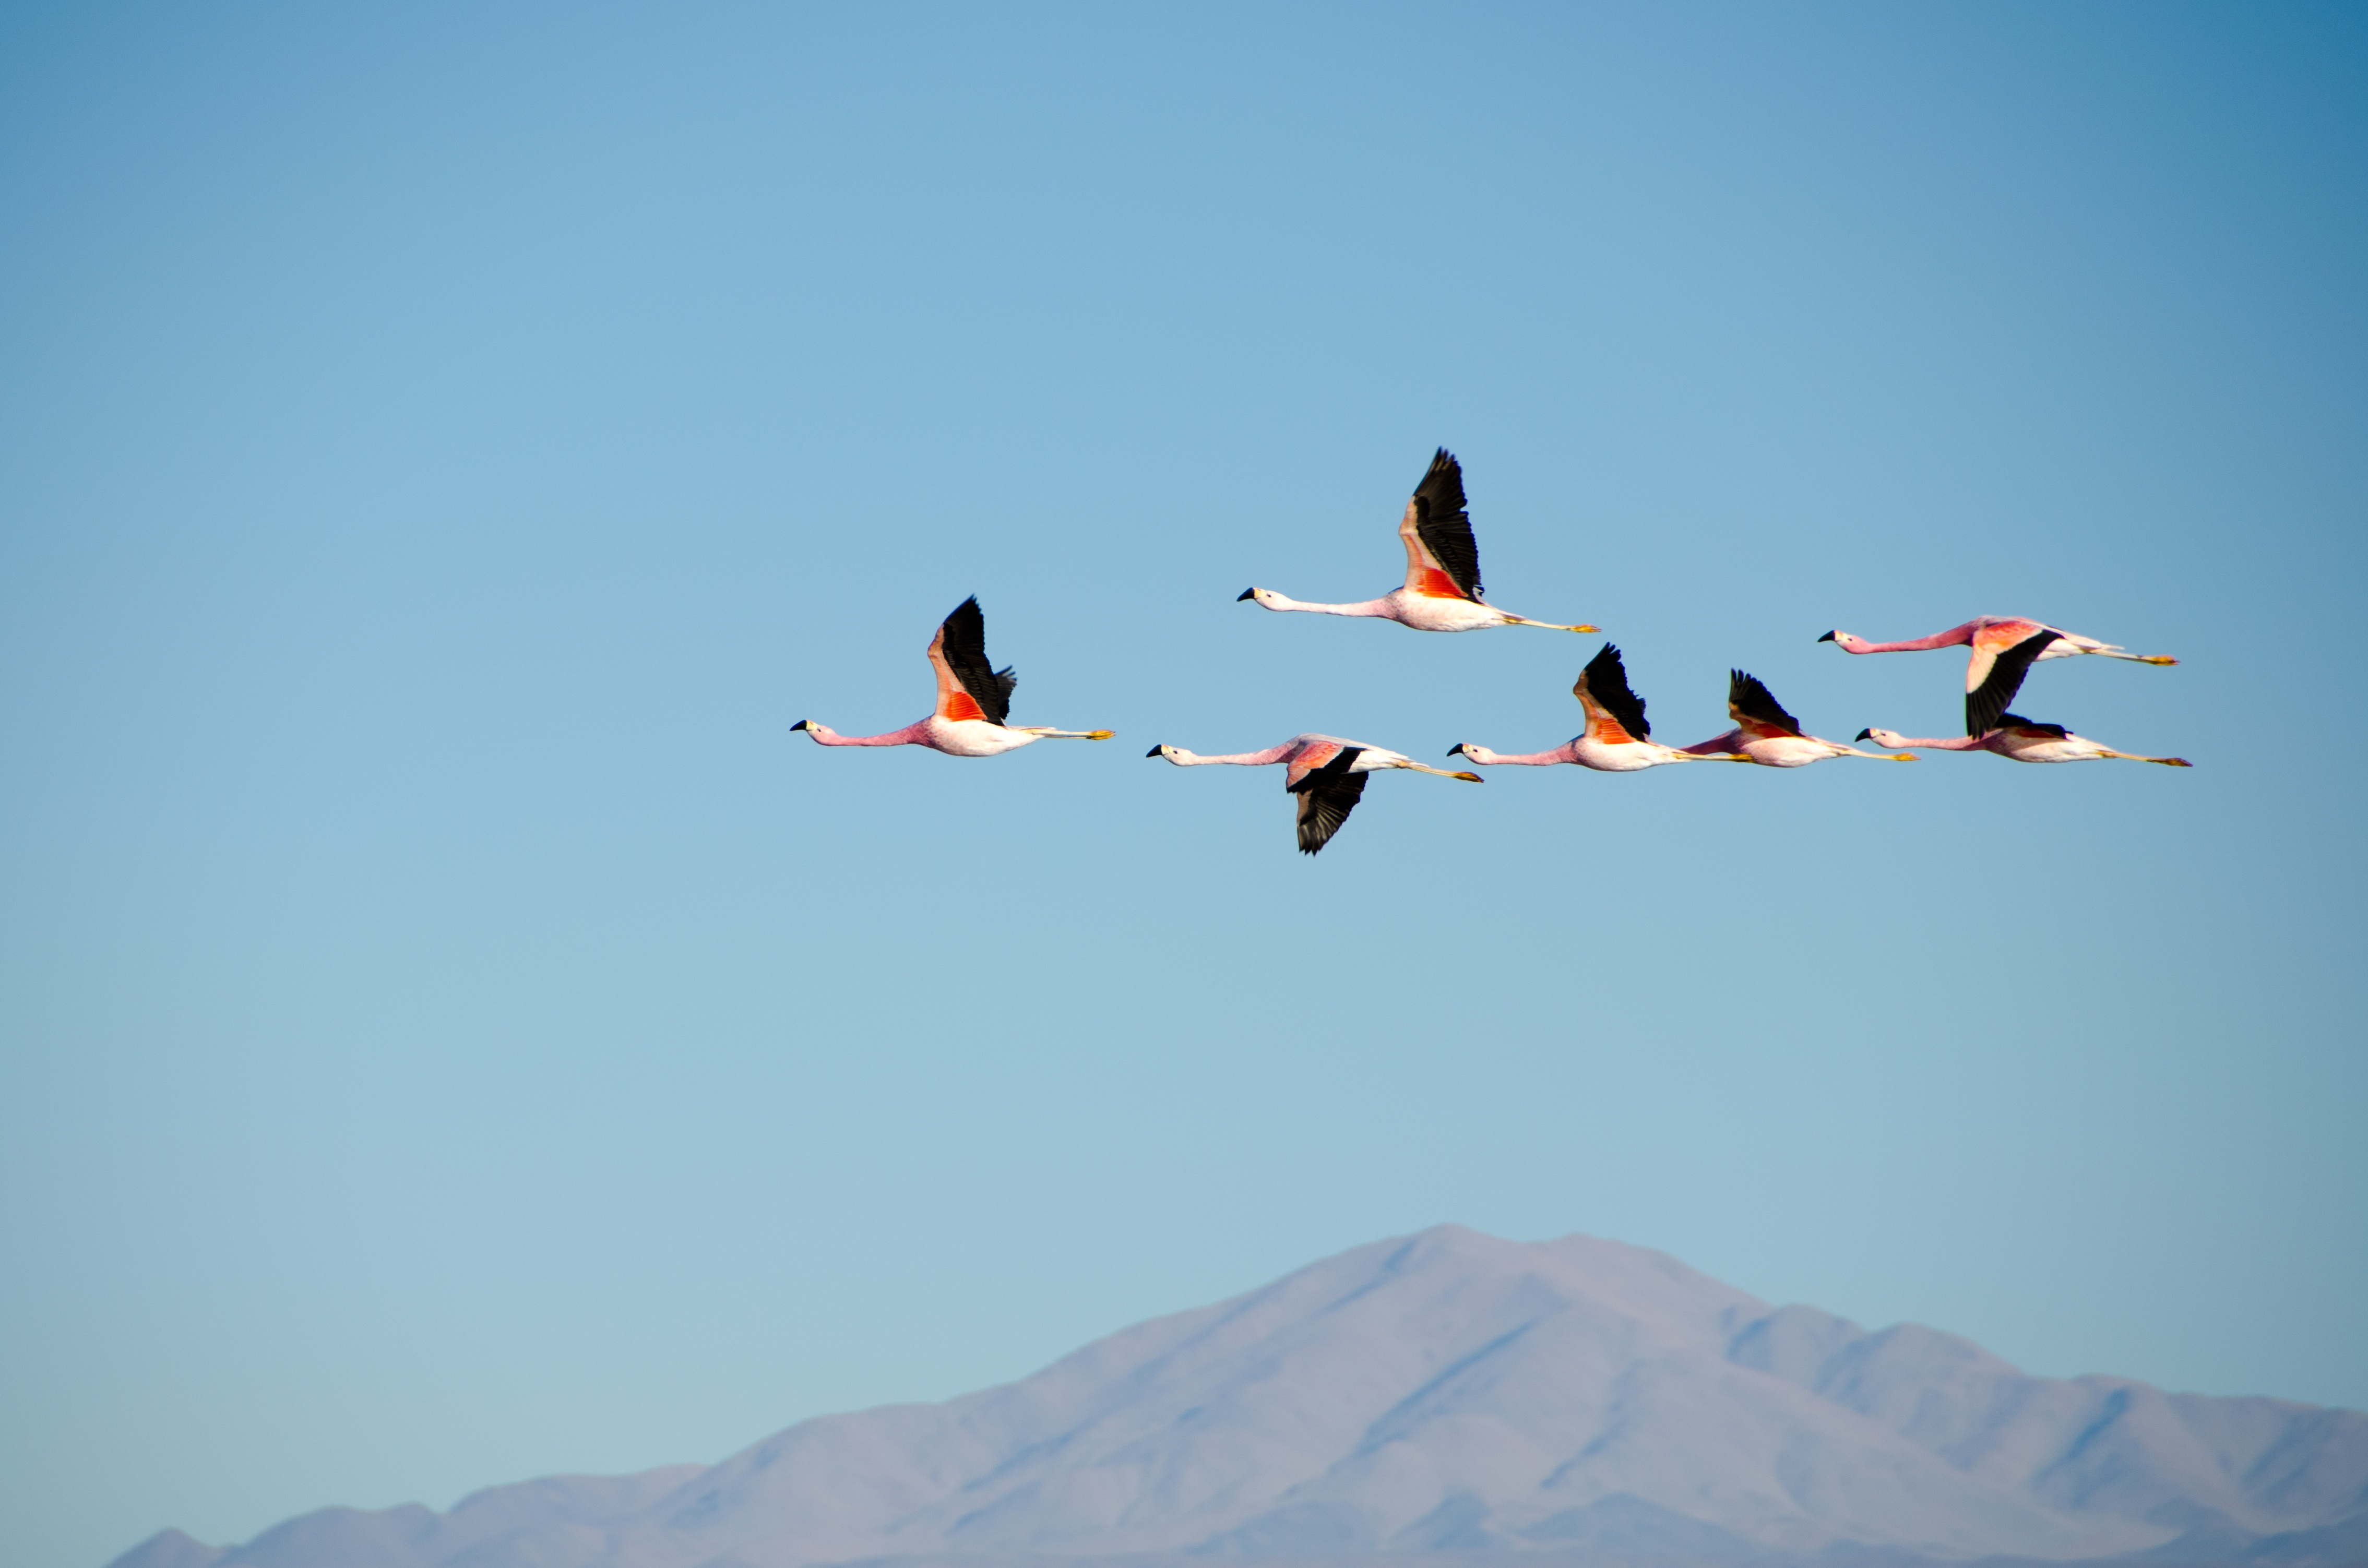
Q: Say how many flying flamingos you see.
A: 7